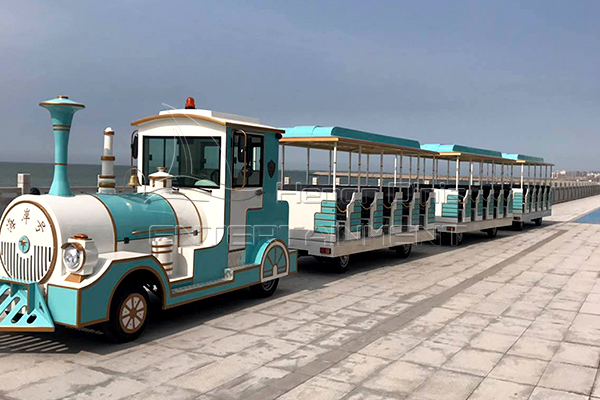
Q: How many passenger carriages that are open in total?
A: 3